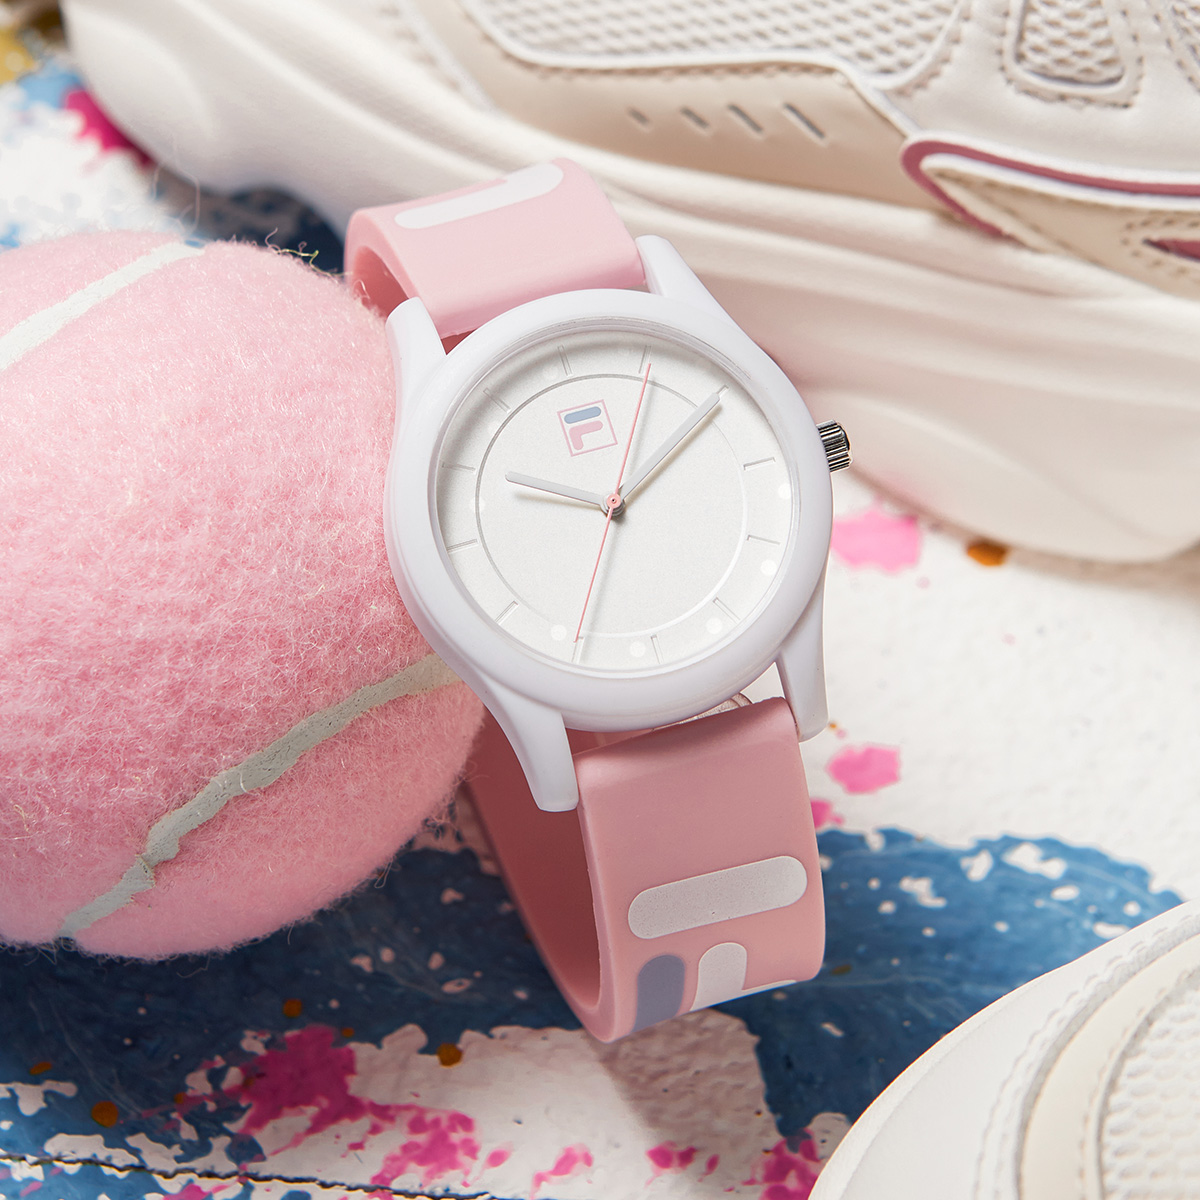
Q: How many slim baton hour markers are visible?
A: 12